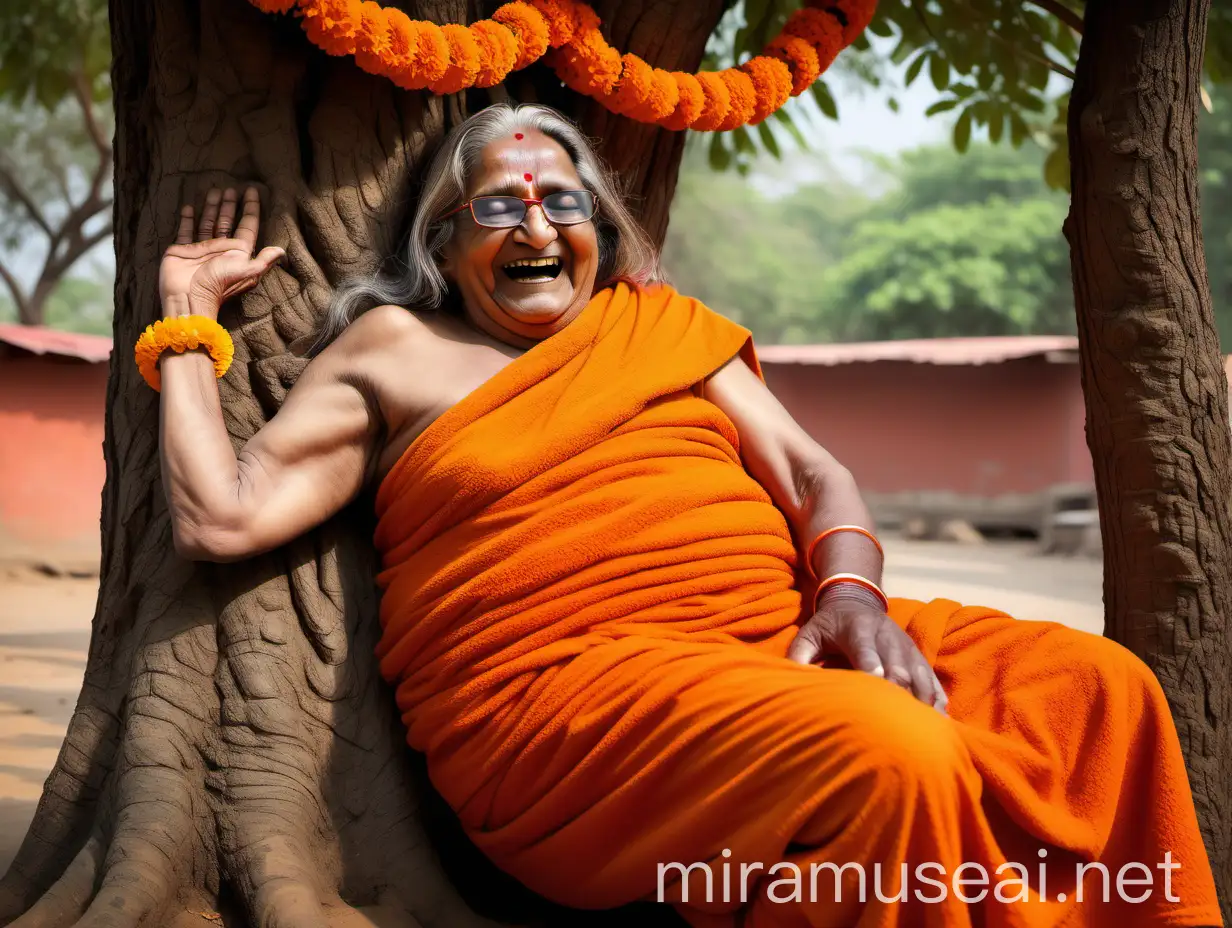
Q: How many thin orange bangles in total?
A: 2